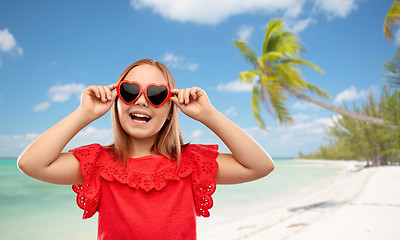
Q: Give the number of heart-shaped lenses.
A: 2